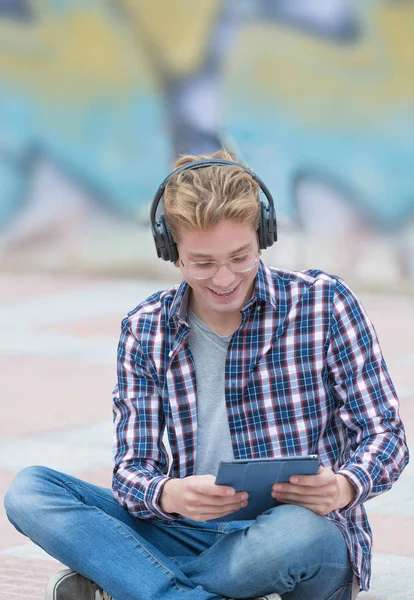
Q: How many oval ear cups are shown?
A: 2